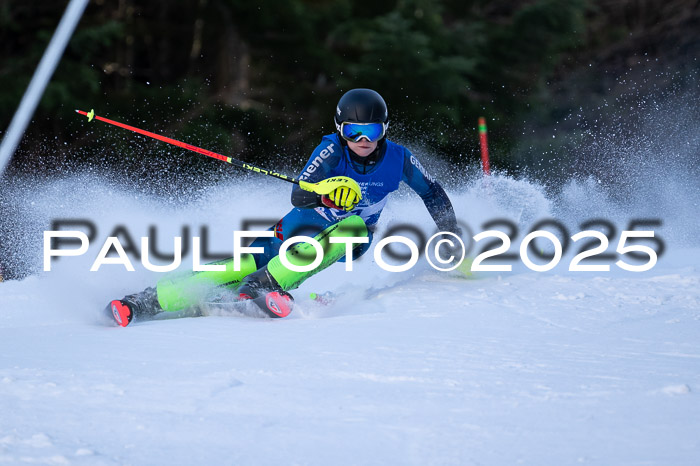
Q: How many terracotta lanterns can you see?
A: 0